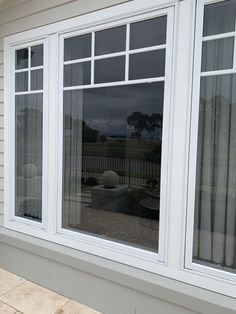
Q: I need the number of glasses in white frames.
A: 15